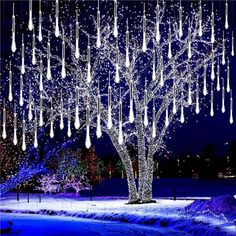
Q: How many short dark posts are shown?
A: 5